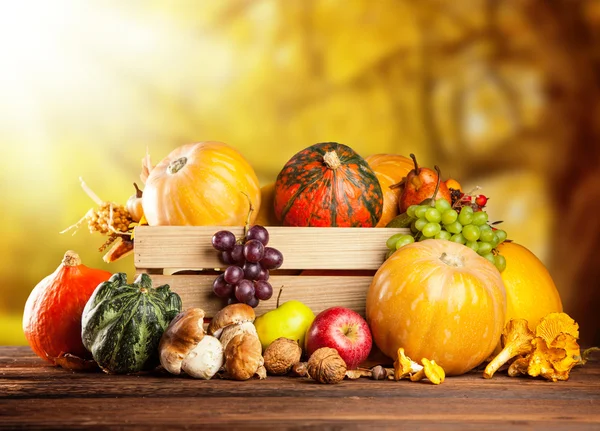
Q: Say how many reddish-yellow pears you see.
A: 1